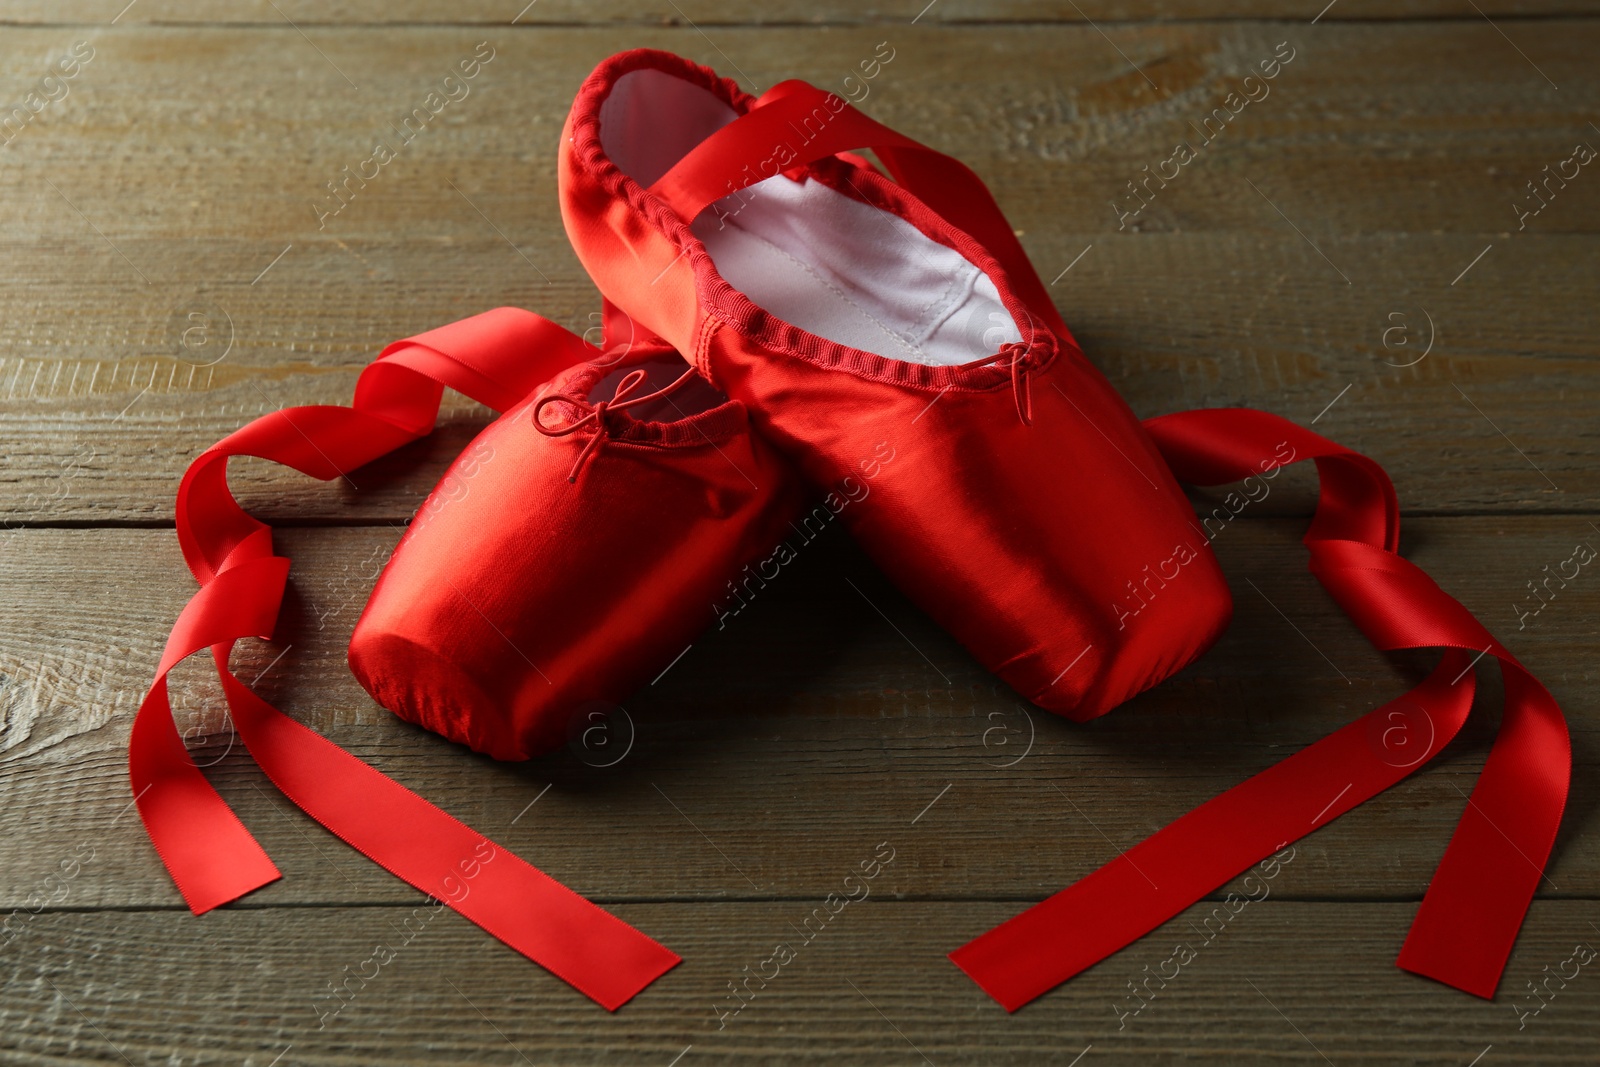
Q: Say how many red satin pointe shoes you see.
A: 2